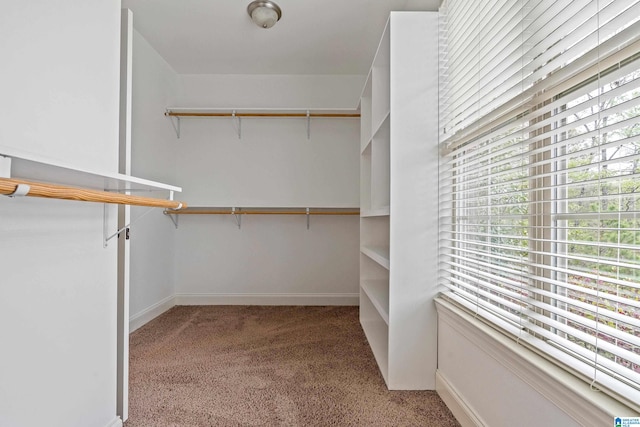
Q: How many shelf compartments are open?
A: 7